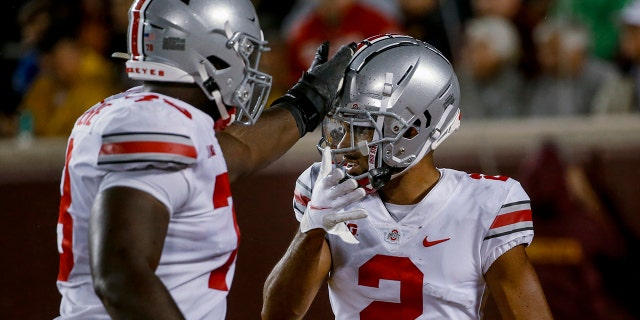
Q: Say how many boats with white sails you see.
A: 0